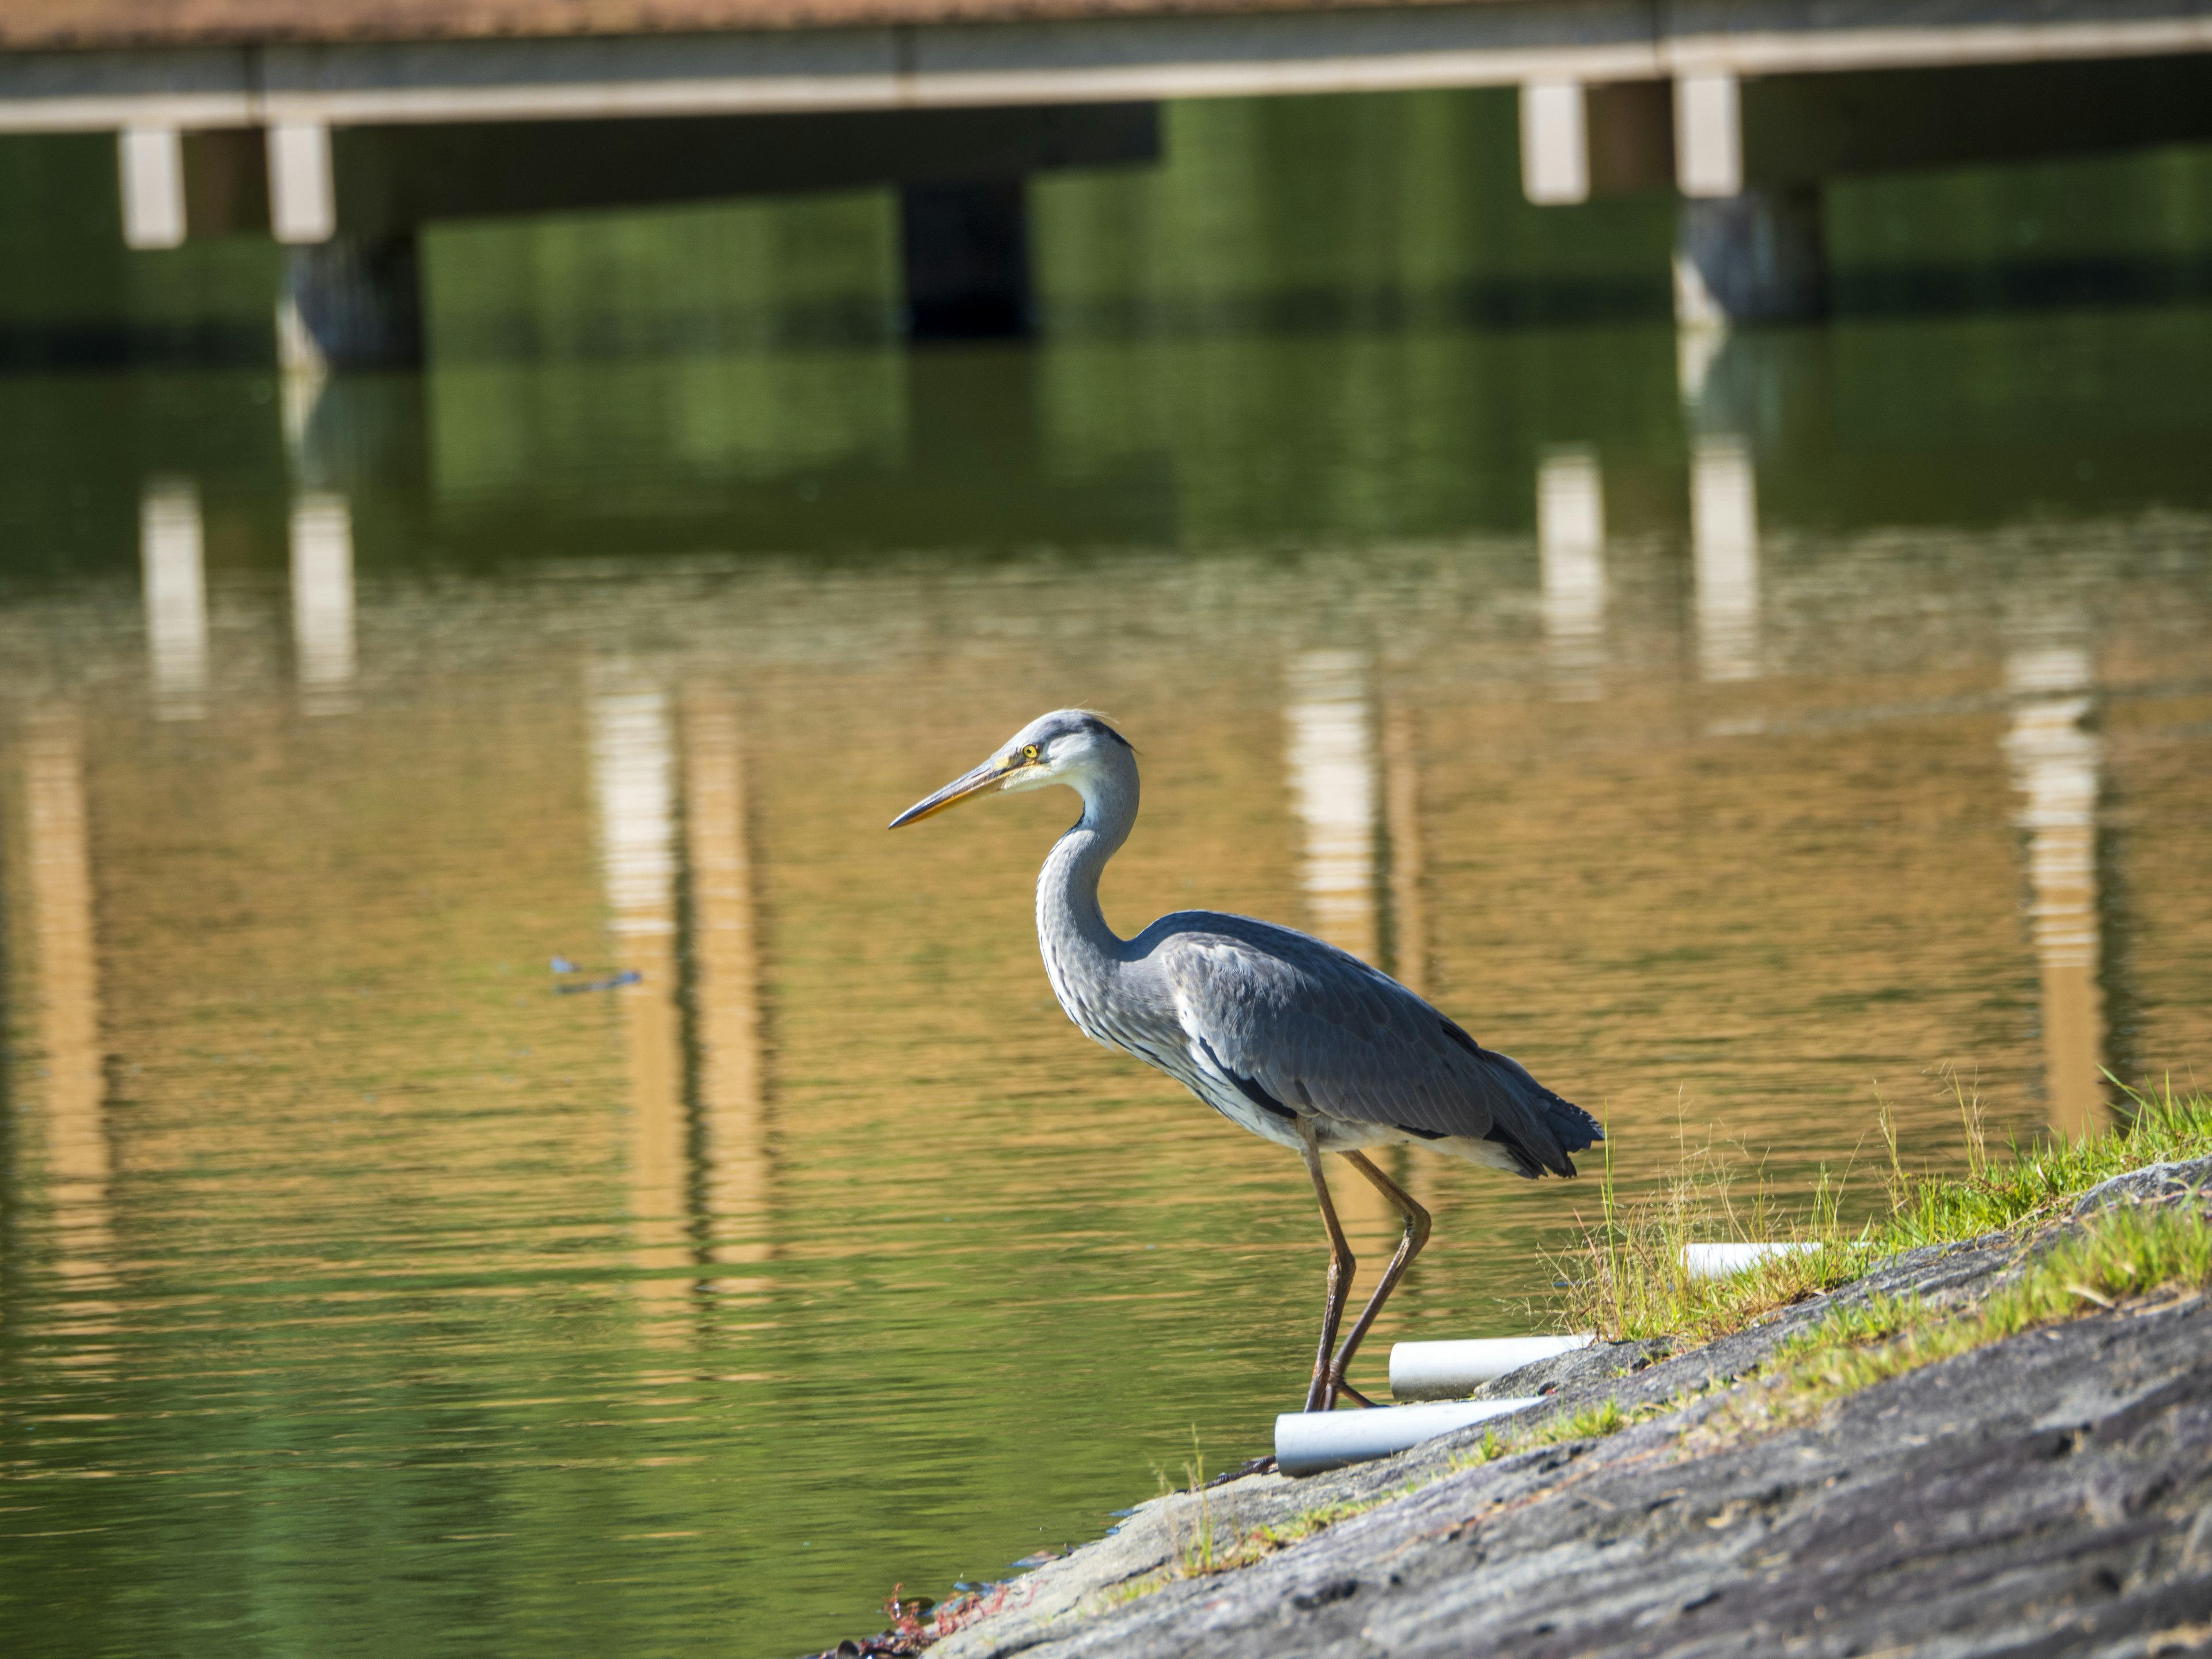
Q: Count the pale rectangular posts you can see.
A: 4